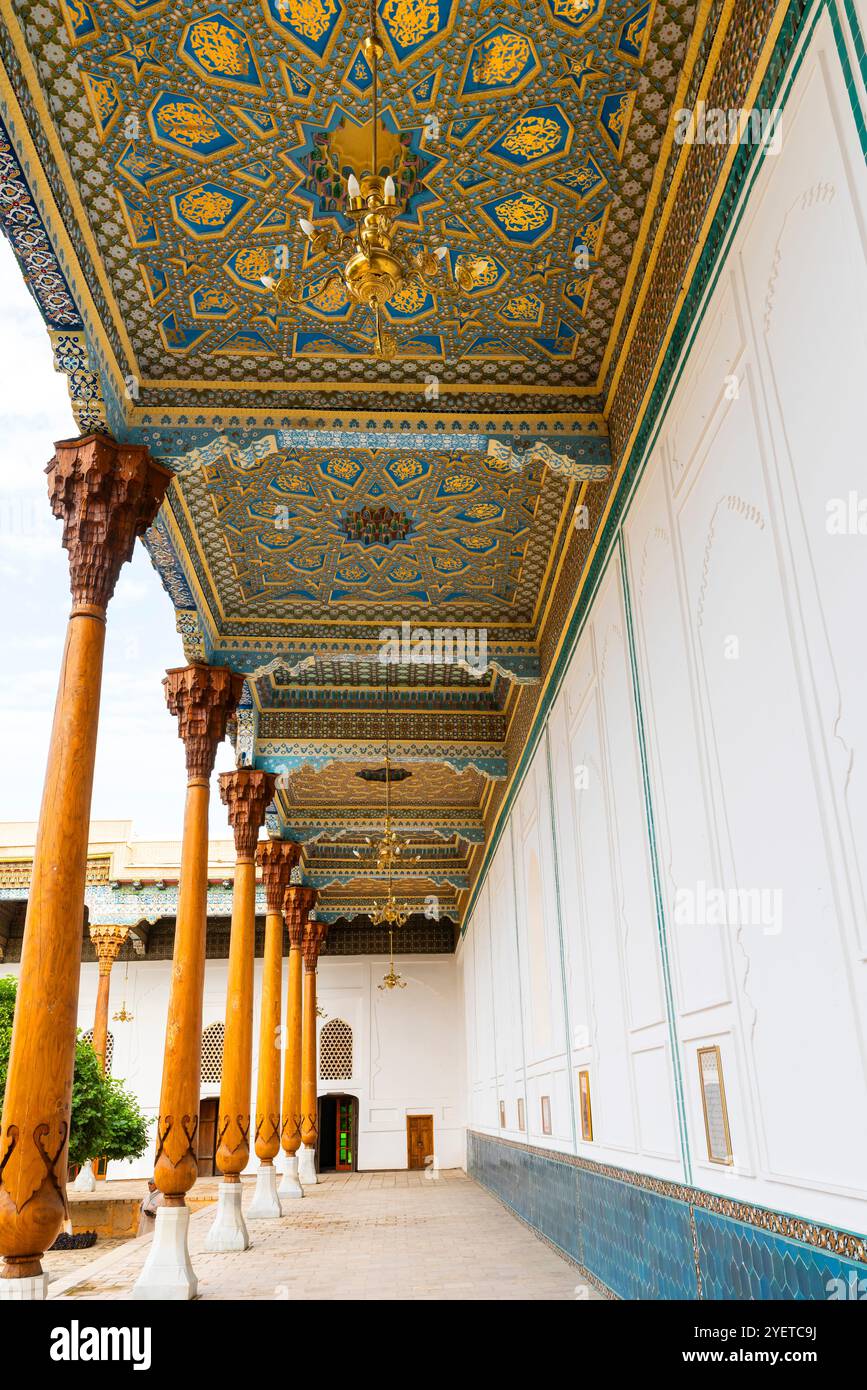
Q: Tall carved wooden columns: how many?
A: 7